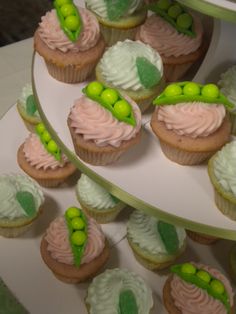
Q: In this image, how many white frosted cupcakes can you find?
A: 9